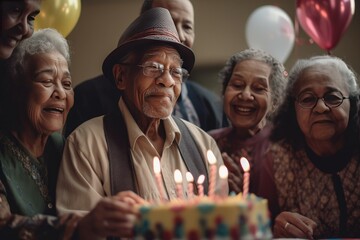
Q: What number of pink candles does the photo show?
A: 7